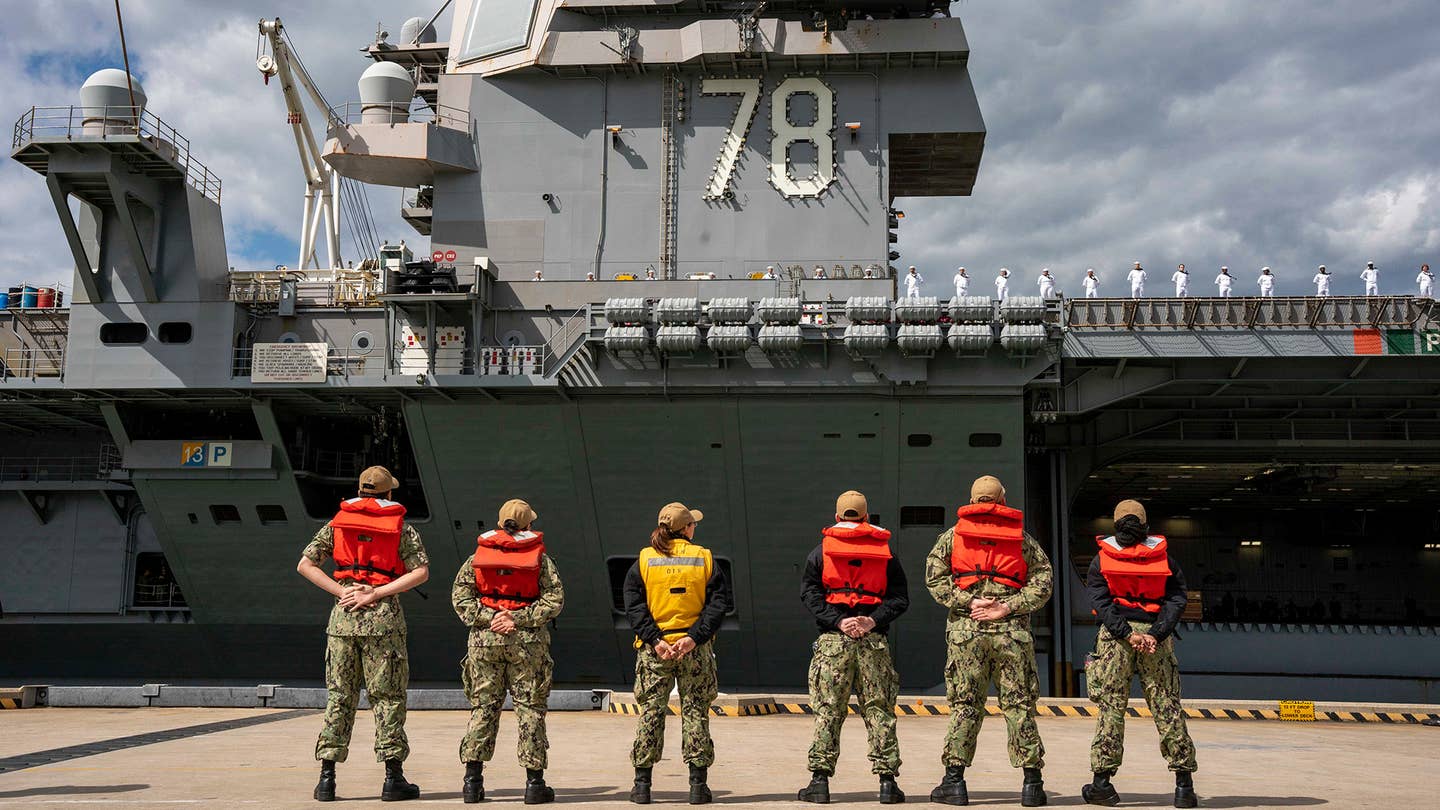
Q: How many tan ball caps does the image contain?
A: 6